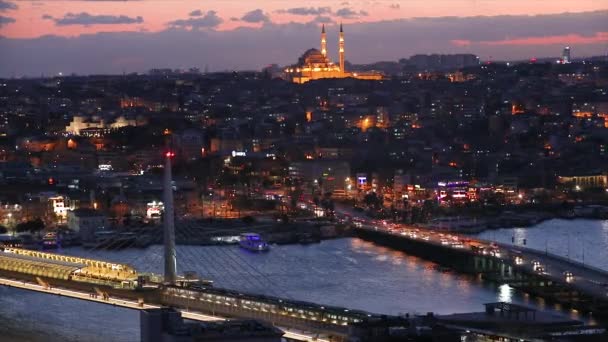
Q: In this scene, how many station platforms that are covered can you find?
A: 2